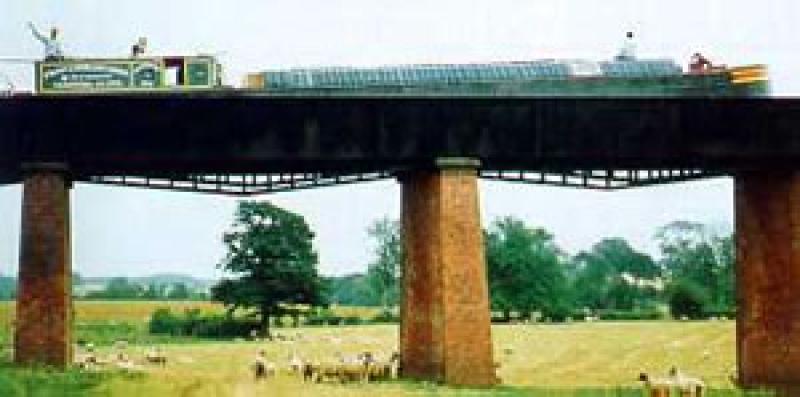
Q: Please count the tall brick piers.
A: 3